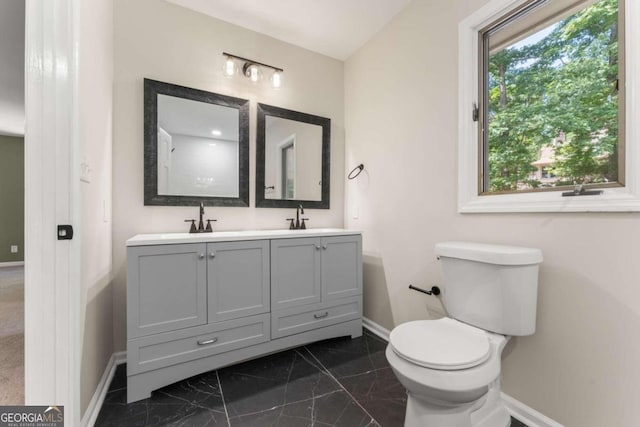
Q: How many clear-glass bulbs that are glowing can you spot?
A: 3